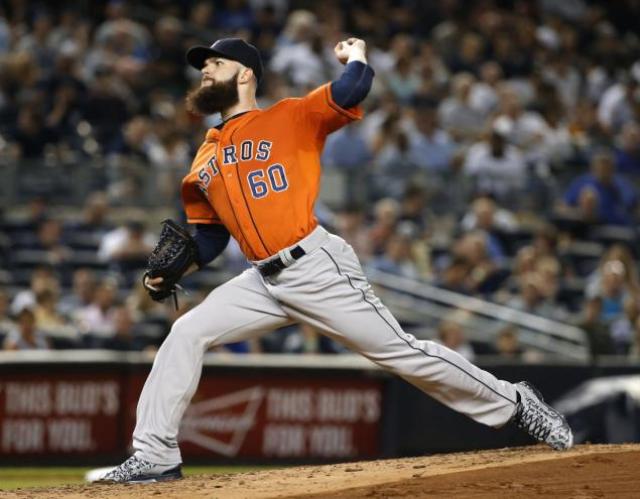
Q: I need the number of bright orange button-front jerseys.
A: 1